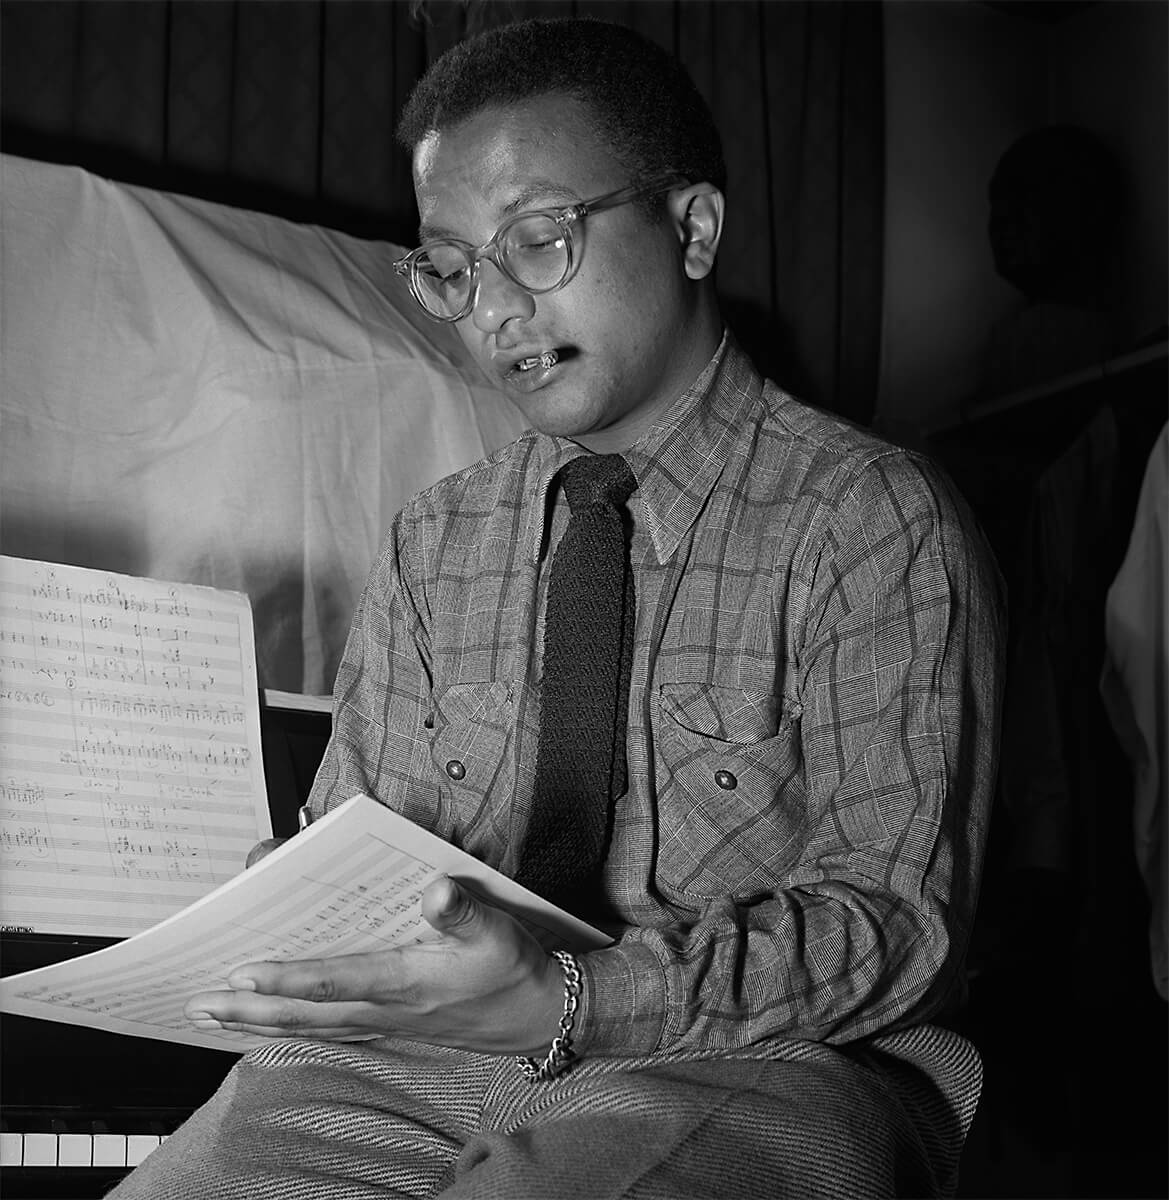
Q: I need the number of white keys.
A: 6